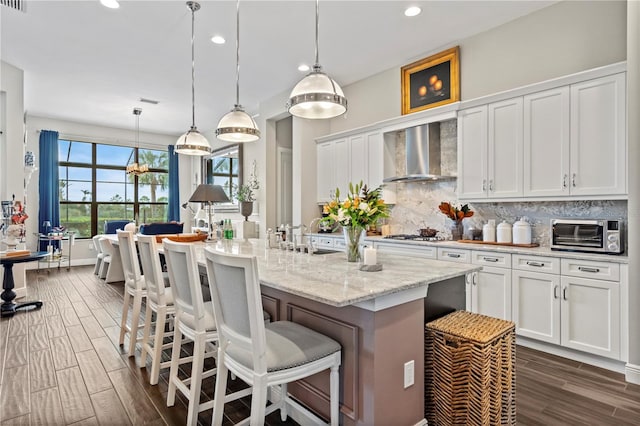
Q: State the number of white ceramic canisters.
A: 3